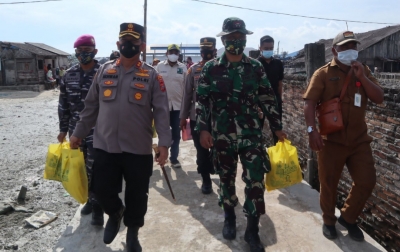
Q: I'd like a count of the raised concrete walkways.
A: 1